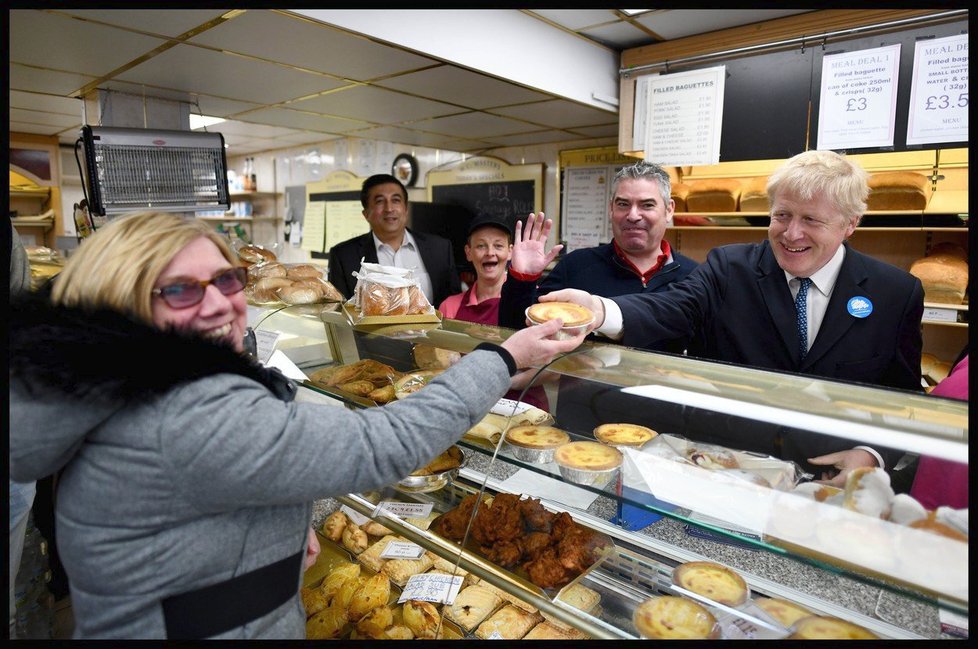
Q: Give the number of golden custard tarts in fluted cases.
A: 8